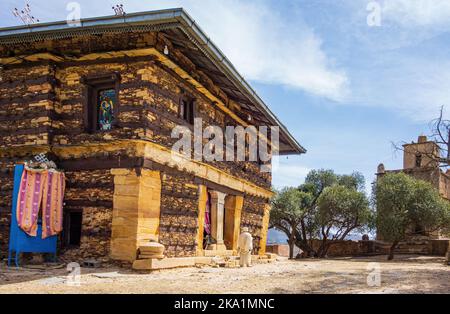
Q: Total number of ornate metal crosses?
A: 2